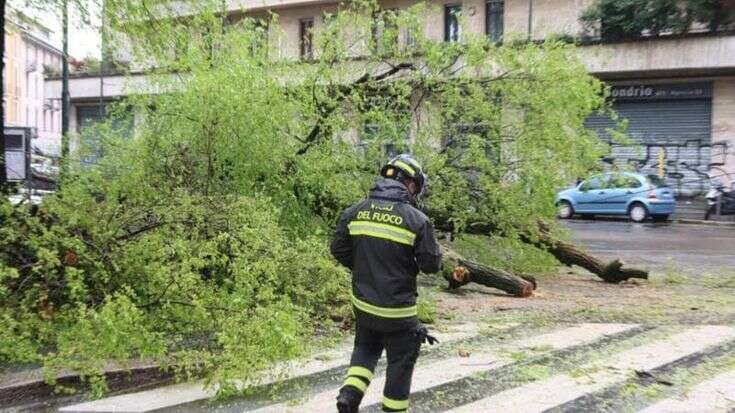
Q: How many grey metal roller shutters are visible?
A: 1